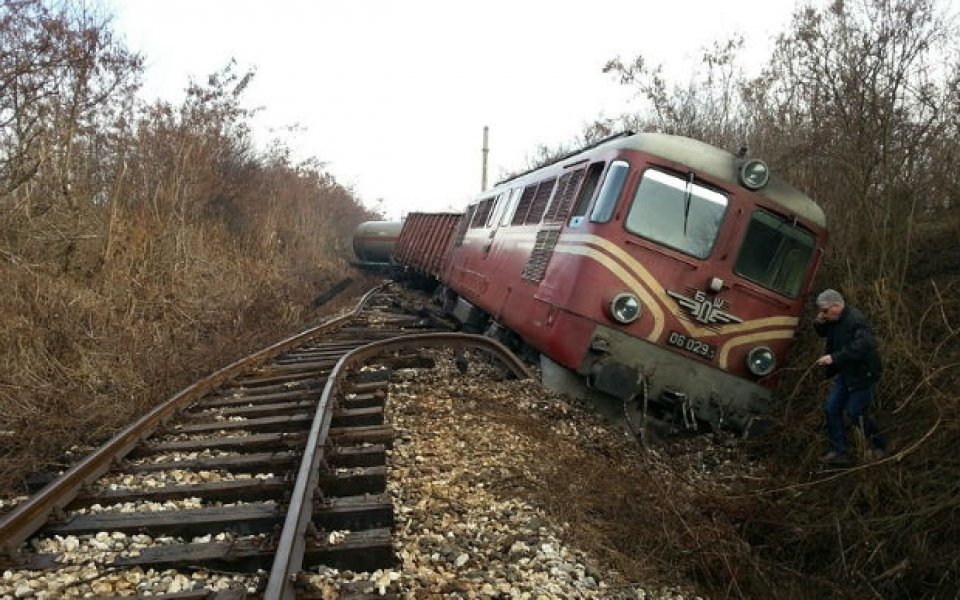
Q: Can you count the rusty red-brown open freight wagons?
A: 1